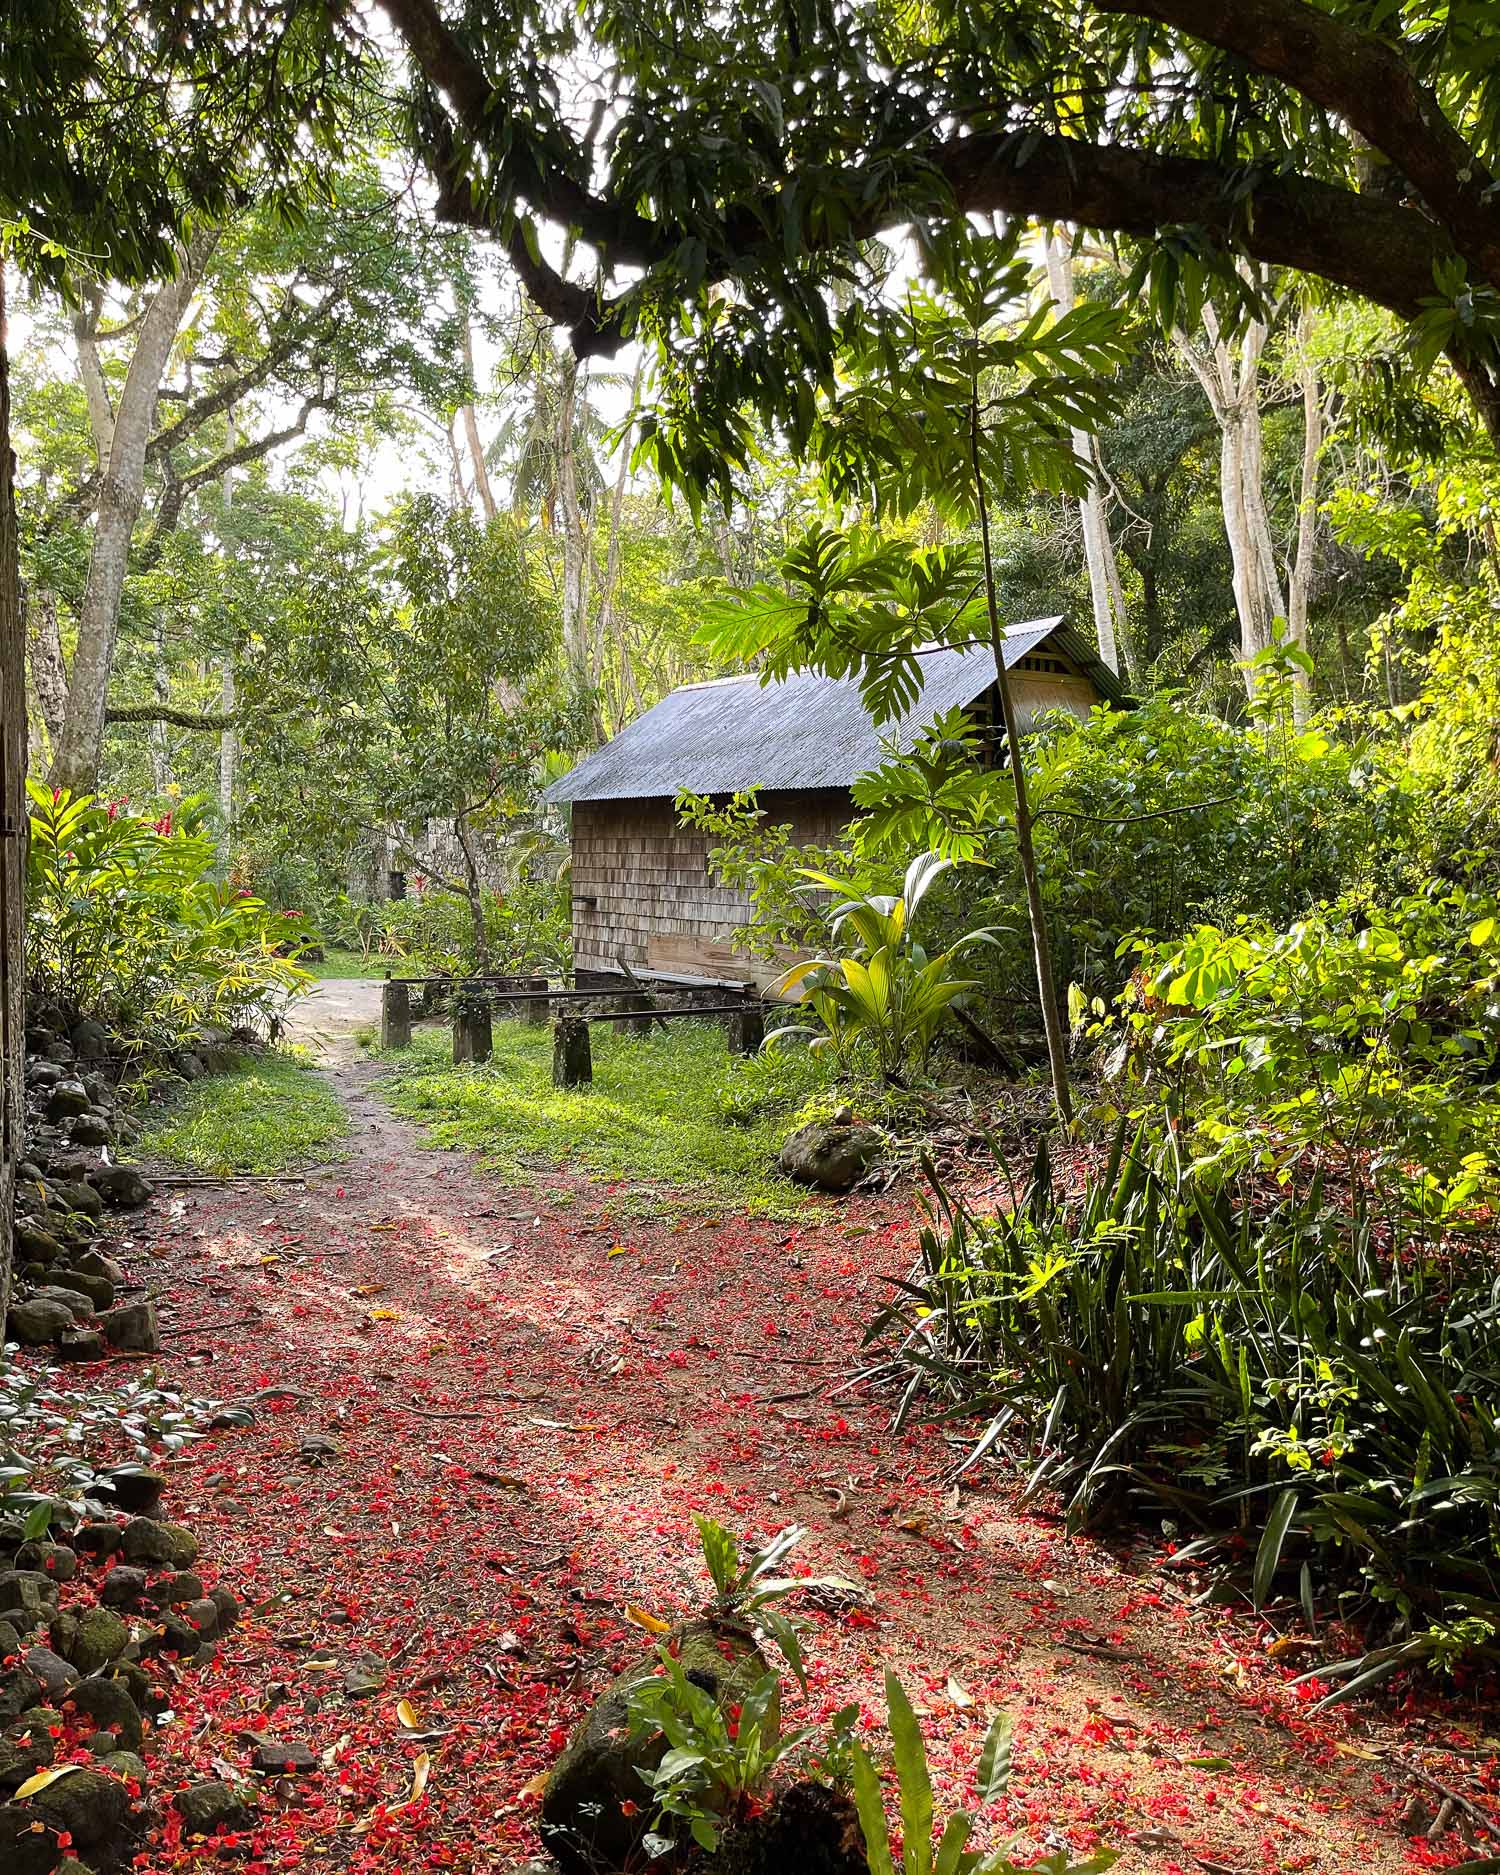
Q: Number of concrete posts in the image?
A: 6